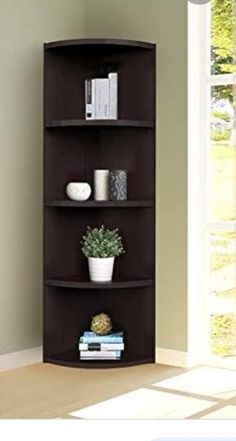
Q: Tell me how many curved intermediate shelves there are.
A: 3